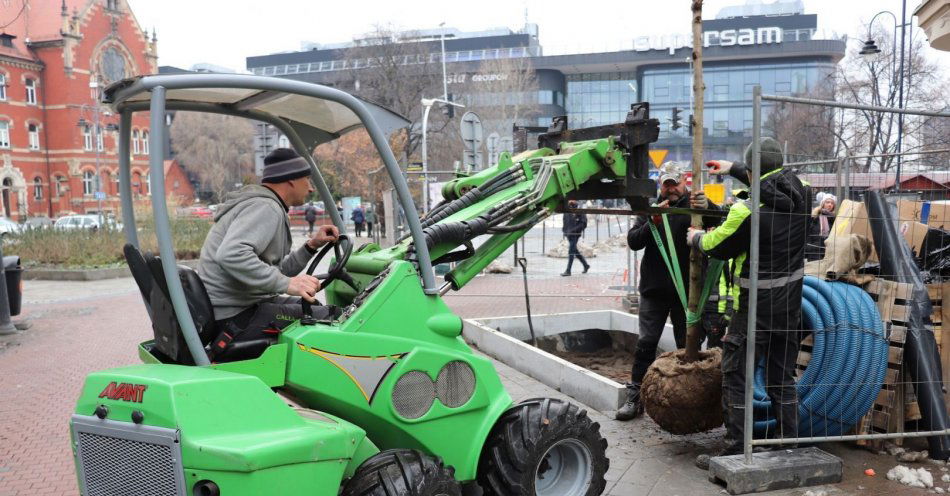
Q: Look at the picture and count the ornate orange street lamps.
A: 0